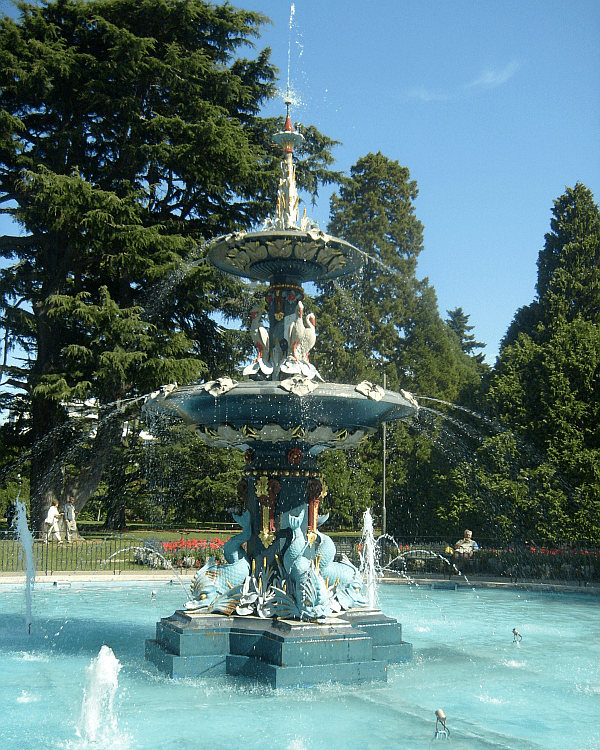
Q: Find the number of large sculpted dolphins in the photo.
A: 3